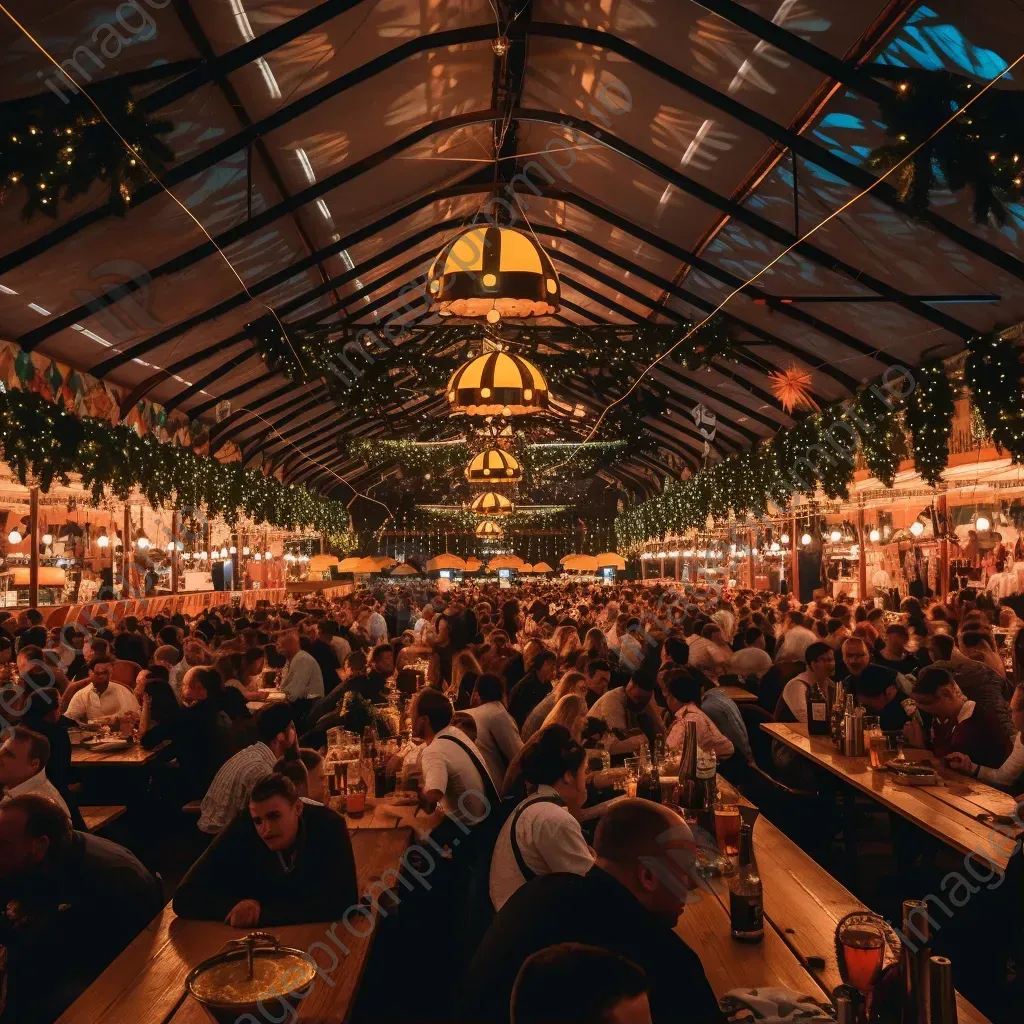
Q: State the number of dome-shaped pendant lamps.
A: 5